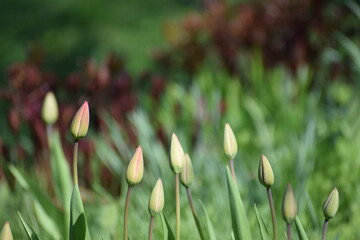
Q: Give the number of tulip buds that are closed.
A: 11